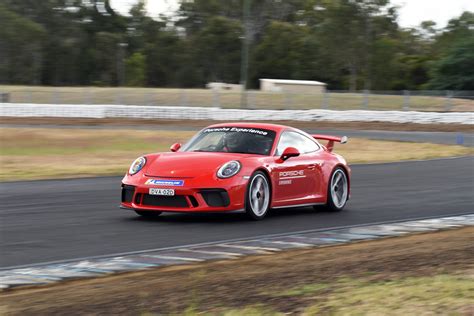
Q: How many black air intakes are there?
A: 5